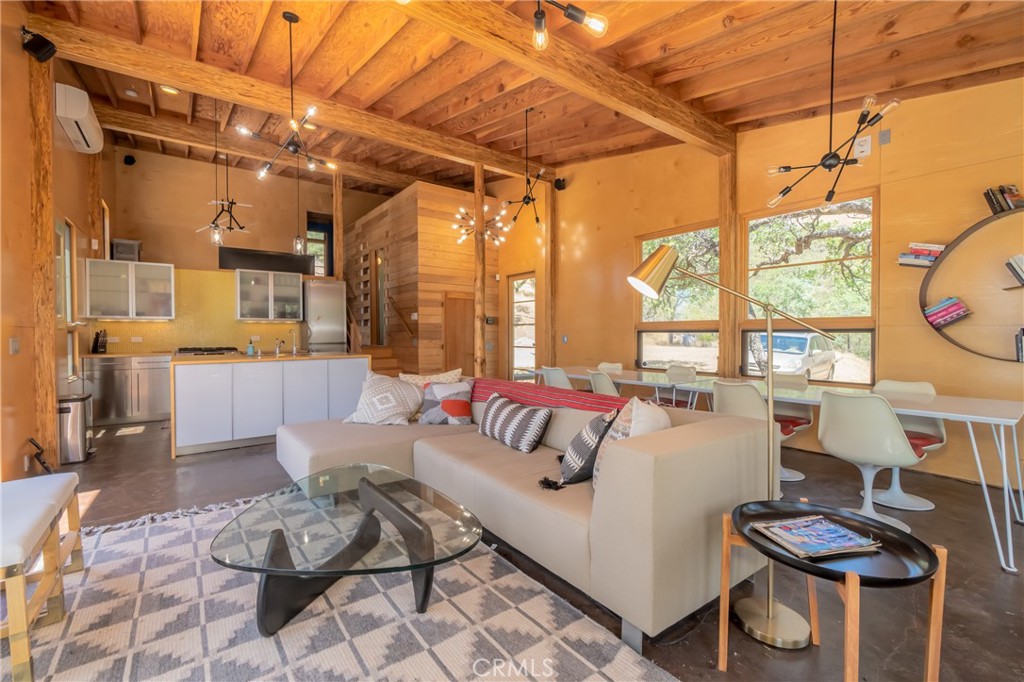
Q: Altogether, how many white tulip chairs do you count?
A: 8